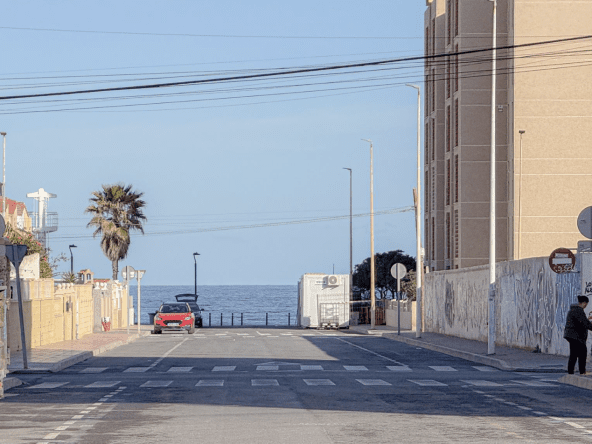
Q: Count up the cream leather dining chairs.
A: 0